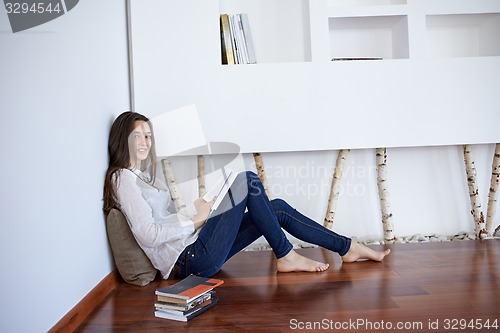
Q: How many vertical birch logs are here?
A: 7